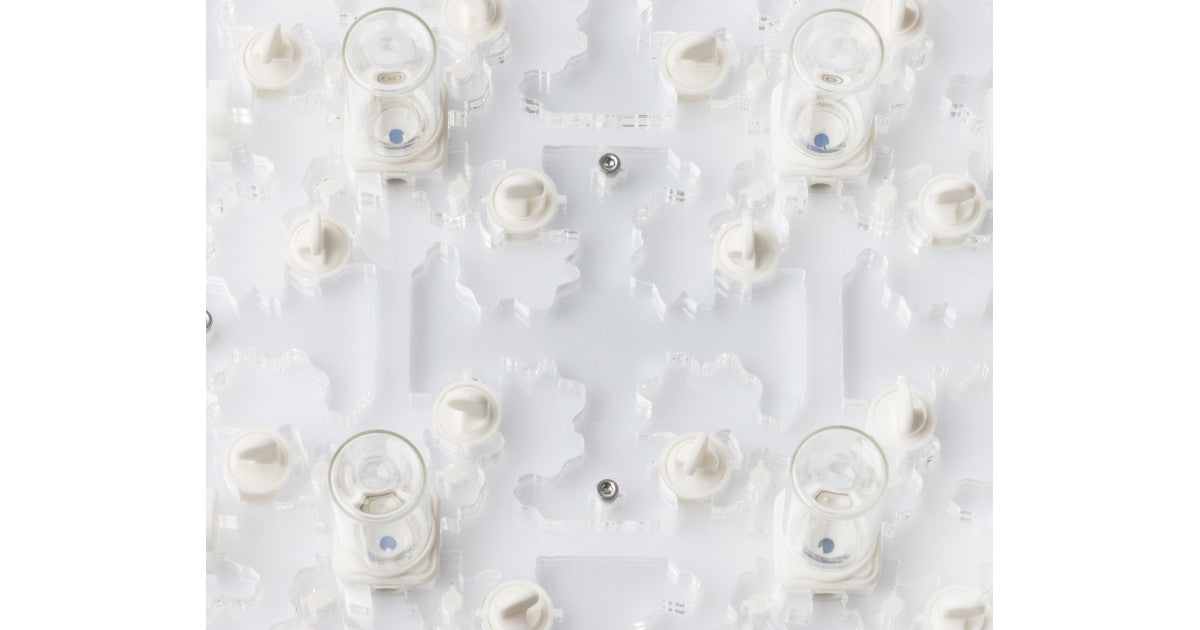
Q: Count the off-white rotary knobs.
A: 14